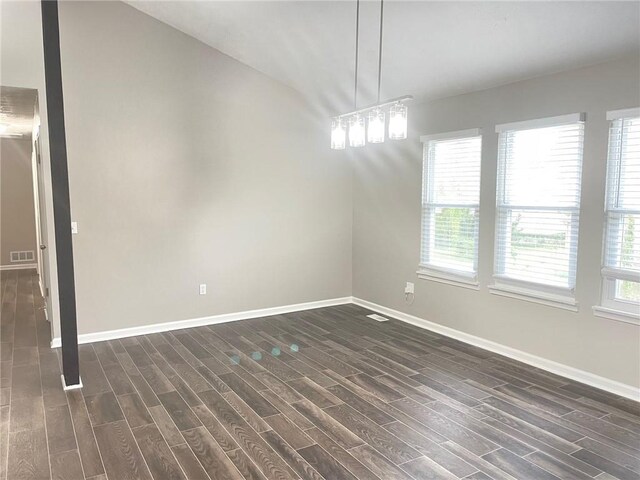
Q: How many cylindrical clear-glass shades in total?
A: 4